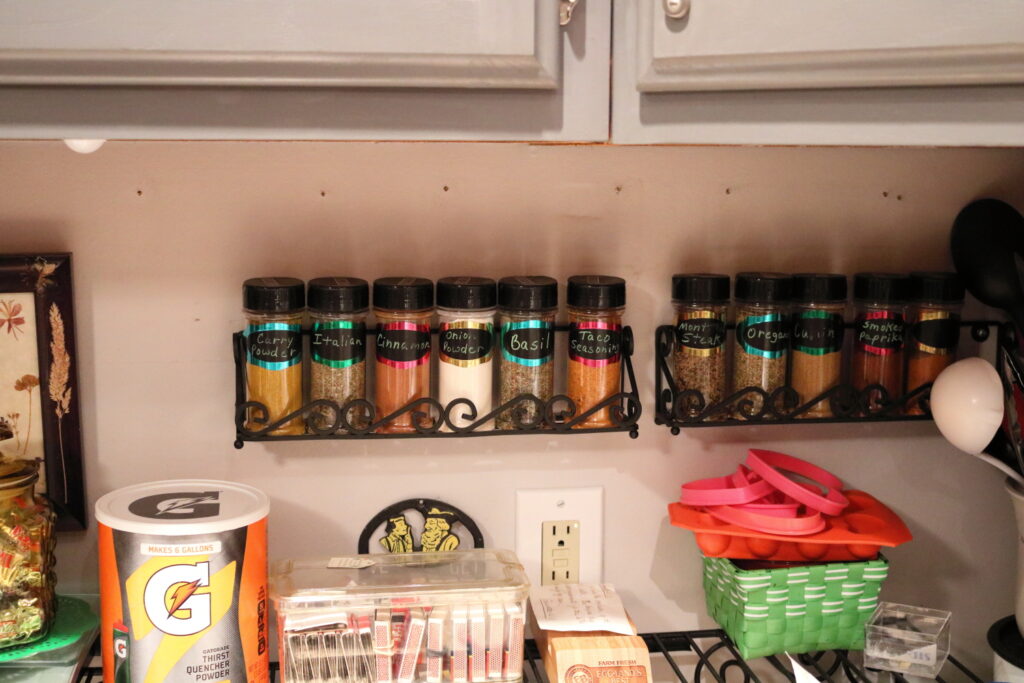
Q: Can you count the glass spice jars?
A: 11